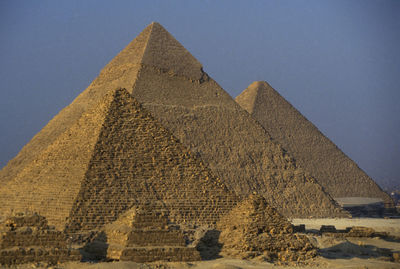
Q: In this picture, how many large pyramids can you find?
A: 3